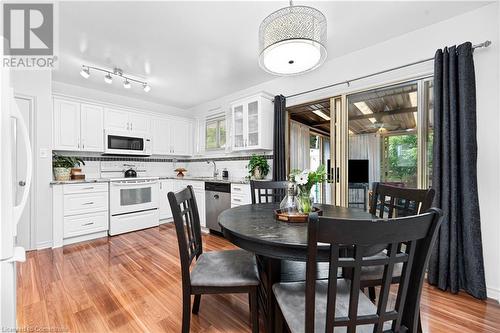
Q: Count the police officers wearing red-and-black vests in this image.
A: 0